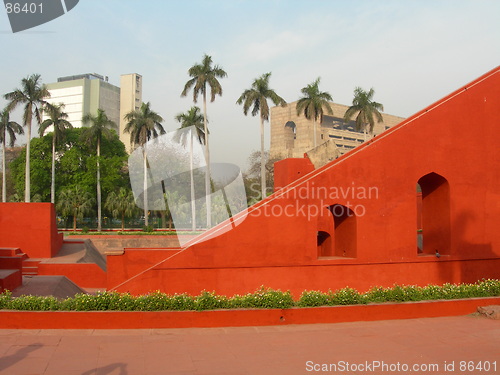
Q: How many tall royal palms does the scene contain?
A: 10